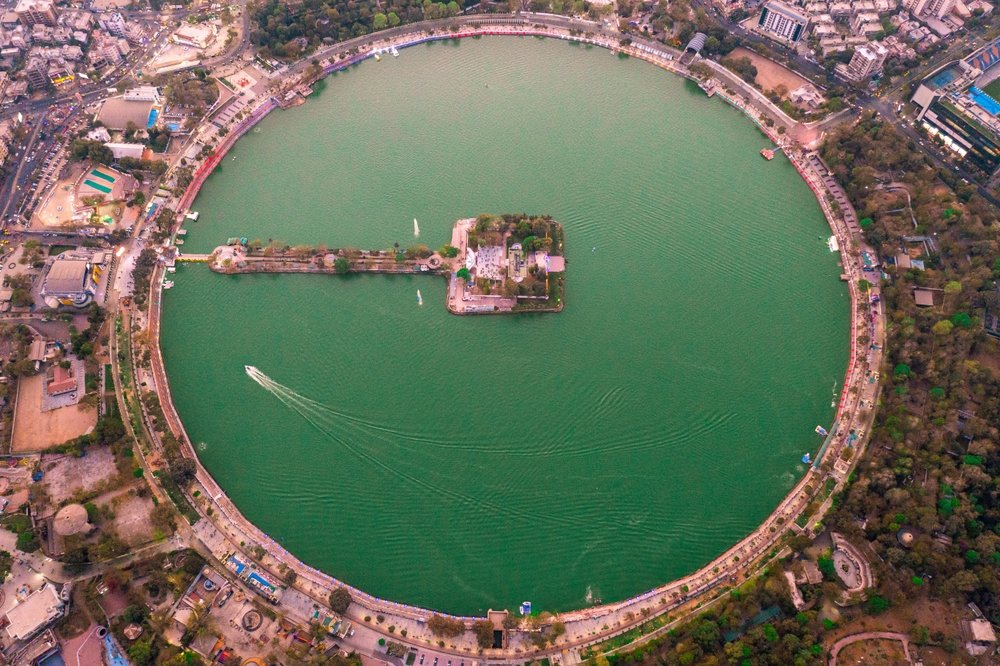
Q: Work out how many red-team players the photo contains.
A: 0